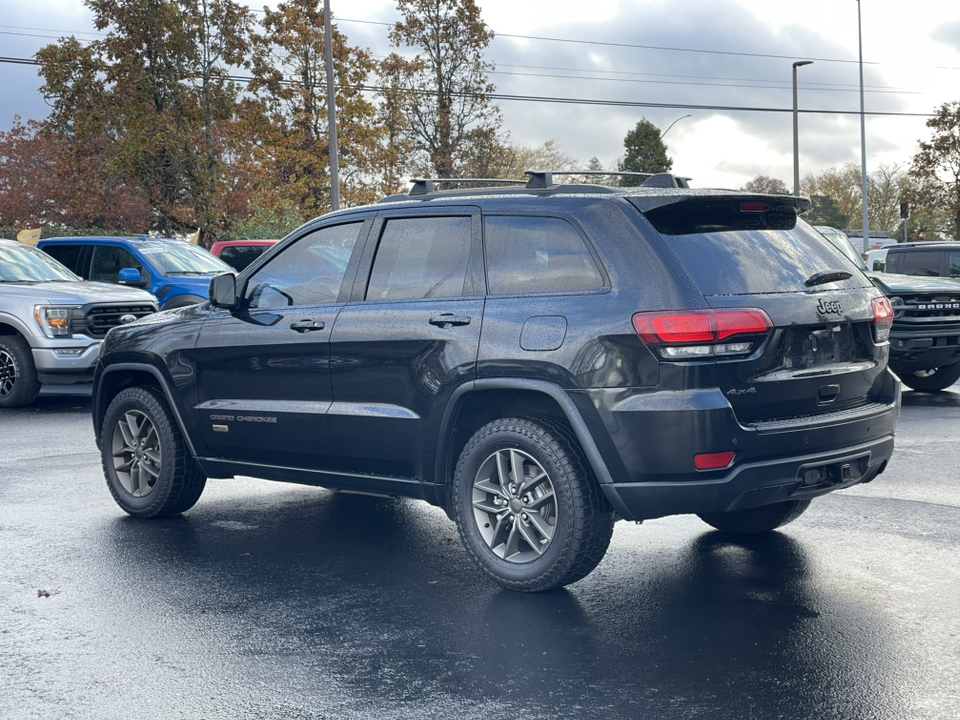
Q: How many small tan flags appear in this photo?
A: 2